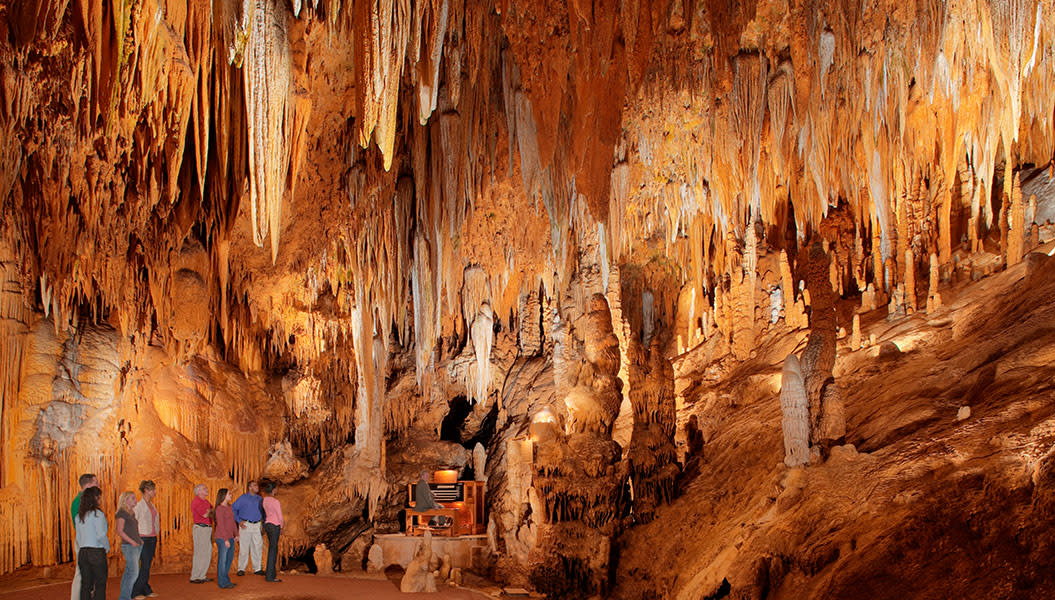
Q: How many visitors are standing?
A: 8